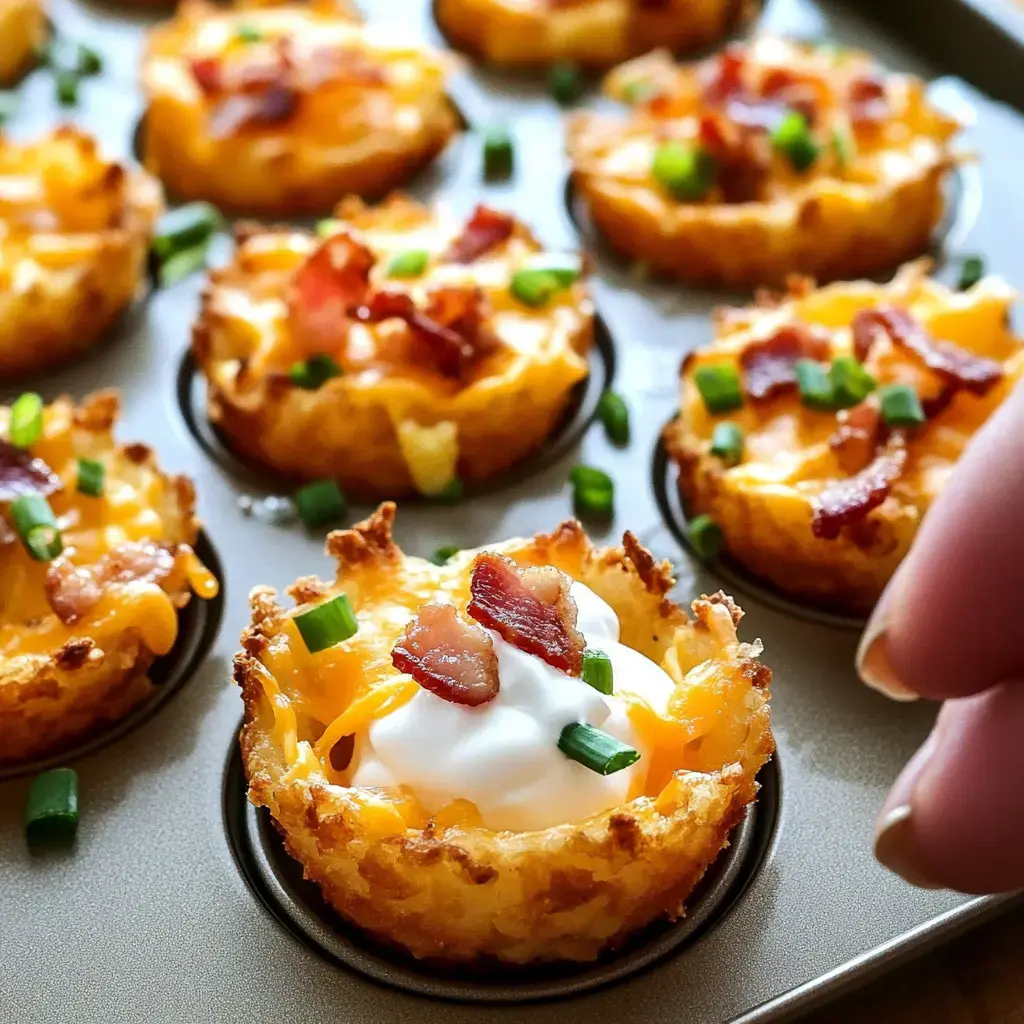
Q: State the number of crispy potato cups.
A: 9